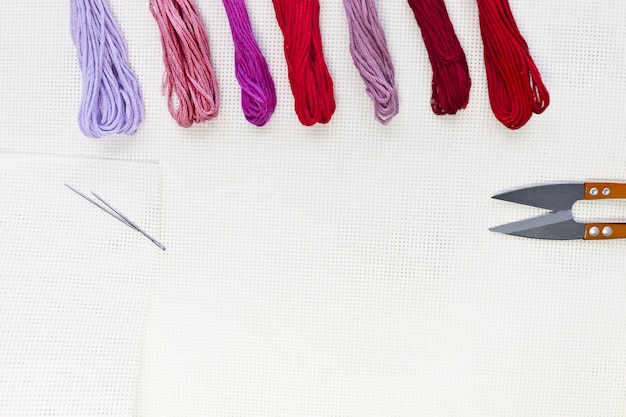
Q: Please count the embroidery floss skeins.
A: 7